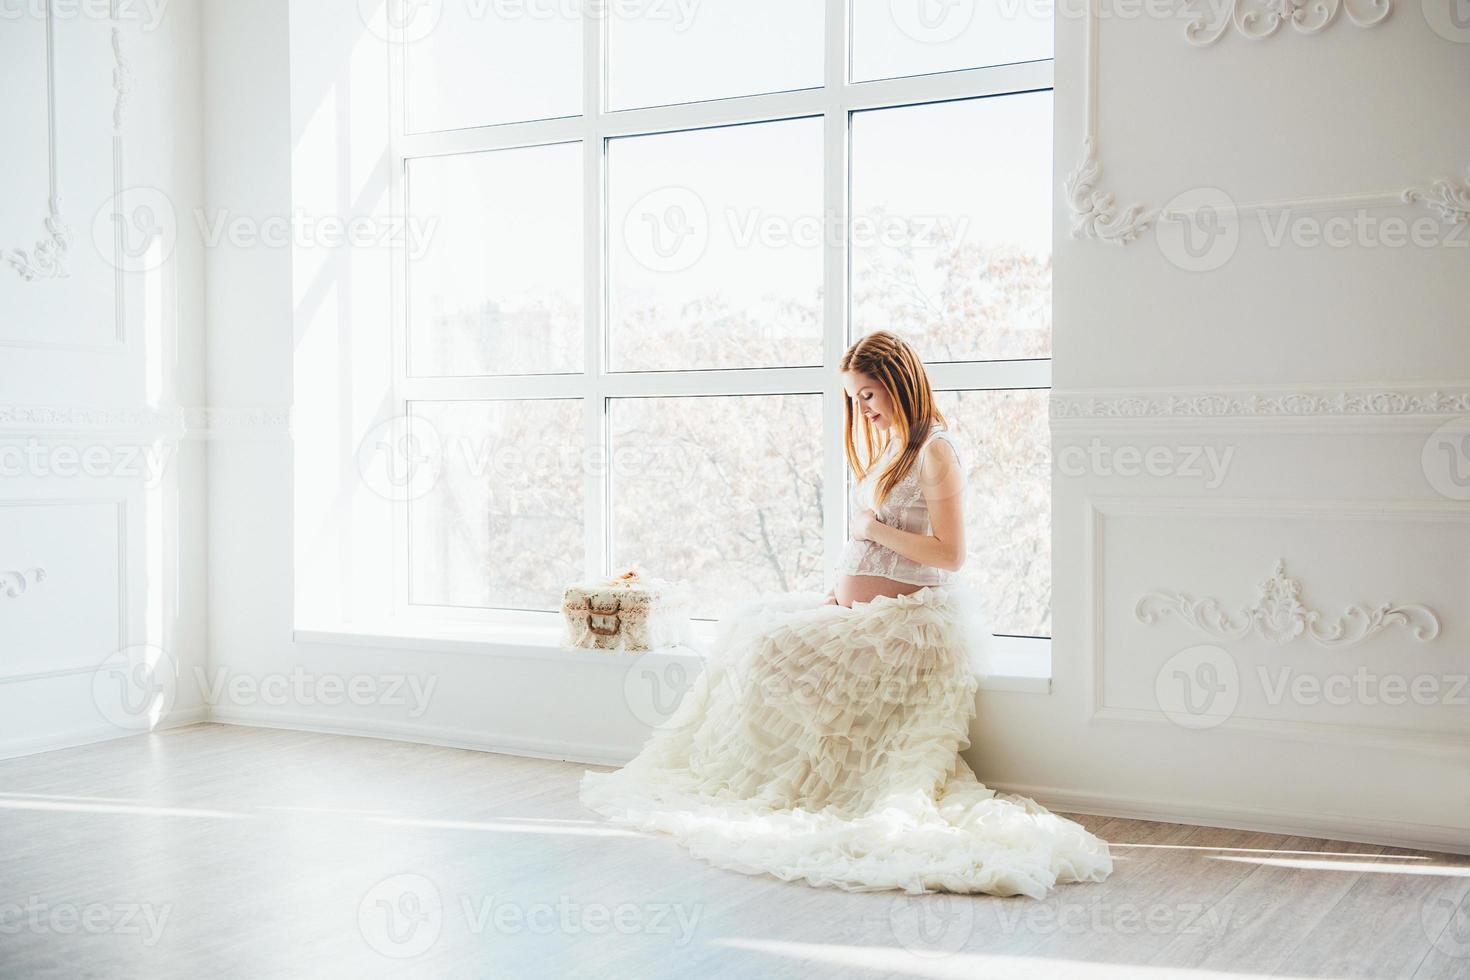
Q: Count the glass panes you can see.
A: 9